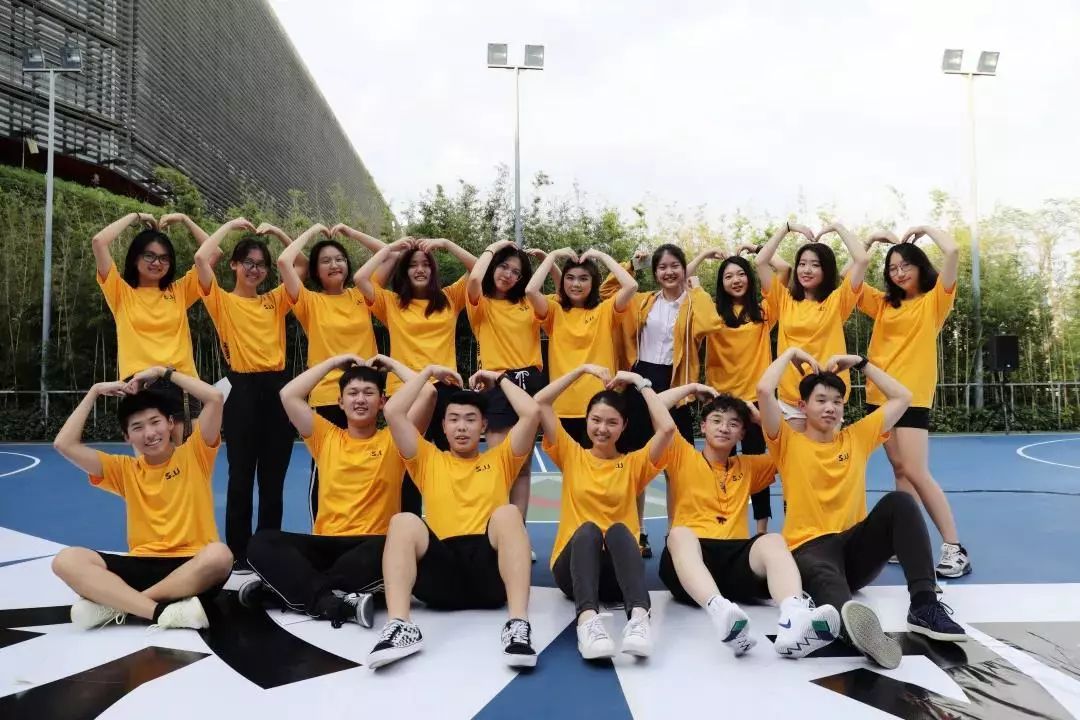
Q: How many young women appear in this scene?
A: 11